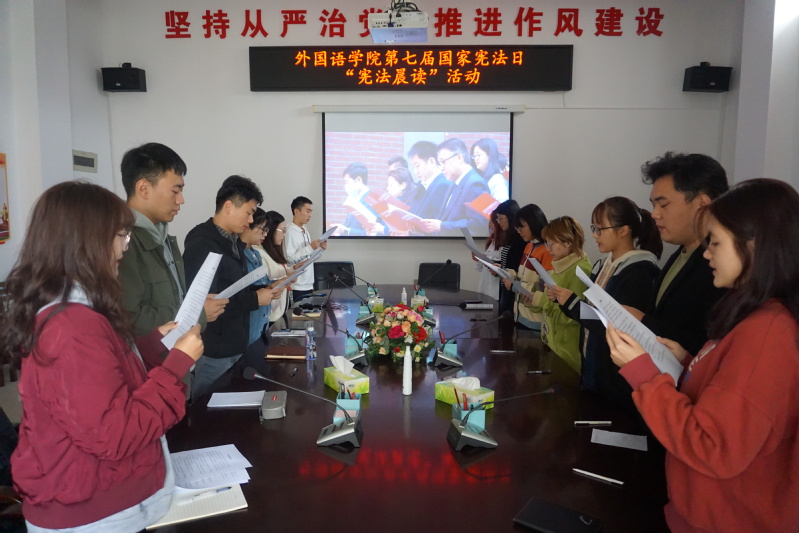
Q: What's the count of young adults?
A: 13